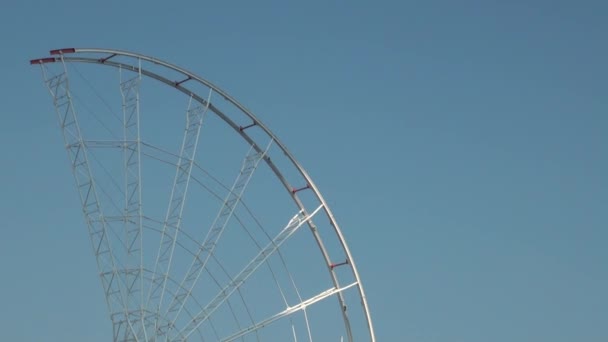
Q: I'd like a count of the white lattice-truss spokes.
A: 6